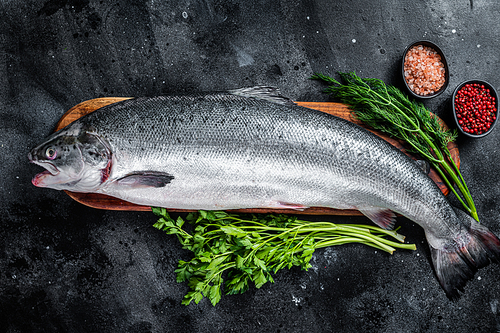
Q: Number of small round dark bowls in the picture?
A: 2